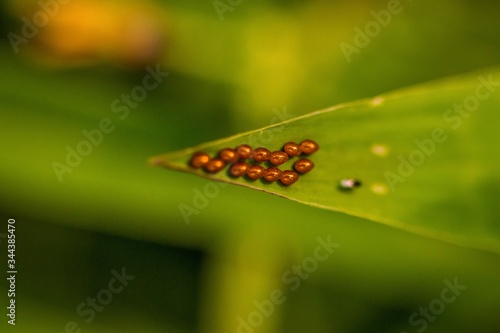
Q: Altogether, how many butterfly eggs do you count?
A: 13